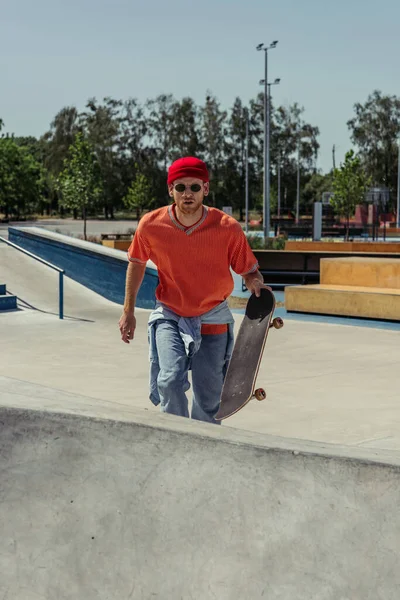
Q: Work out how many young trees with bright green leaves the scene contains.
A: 3